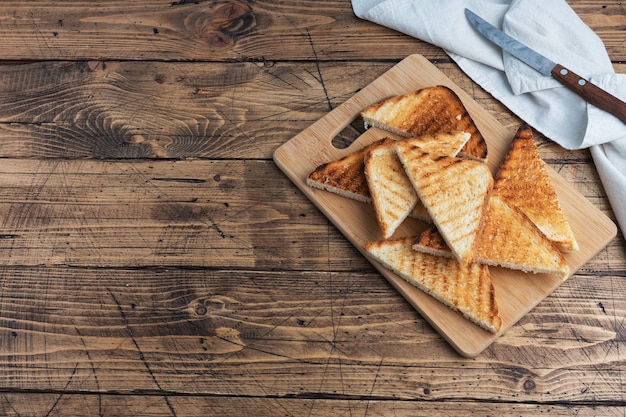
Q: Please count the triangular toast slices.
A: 7